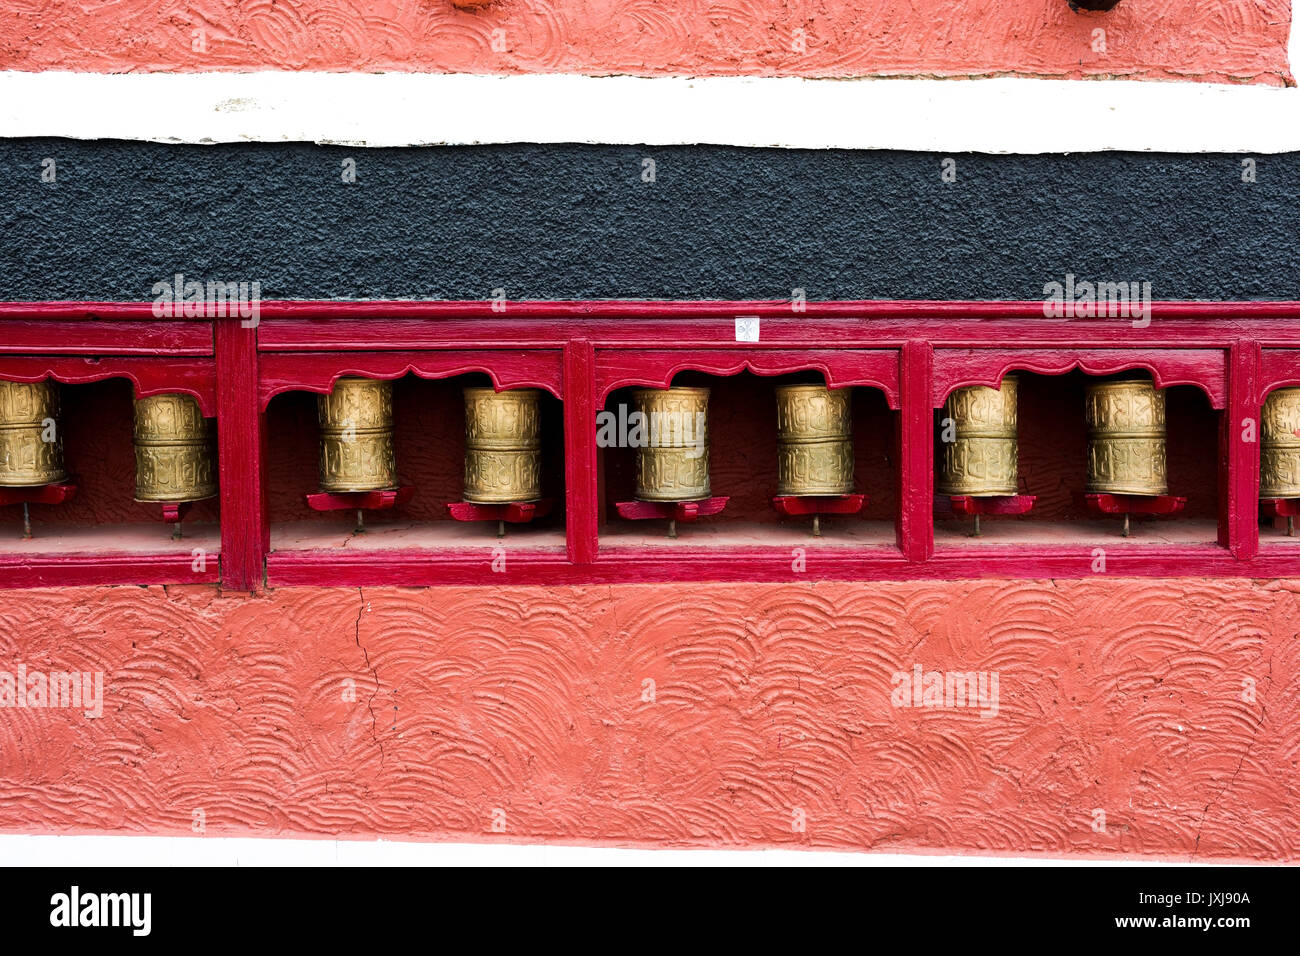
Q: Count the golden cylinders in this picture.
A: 9